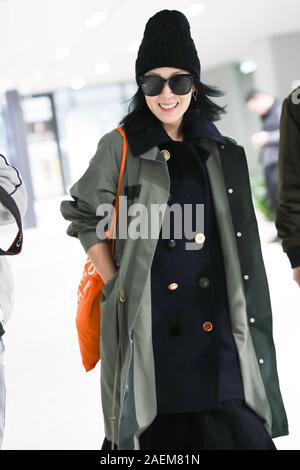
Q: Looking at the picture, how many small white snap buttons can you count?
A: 5